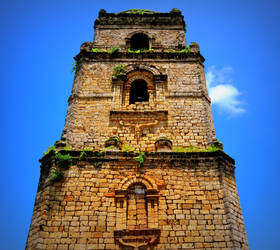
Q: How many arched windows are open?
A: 2